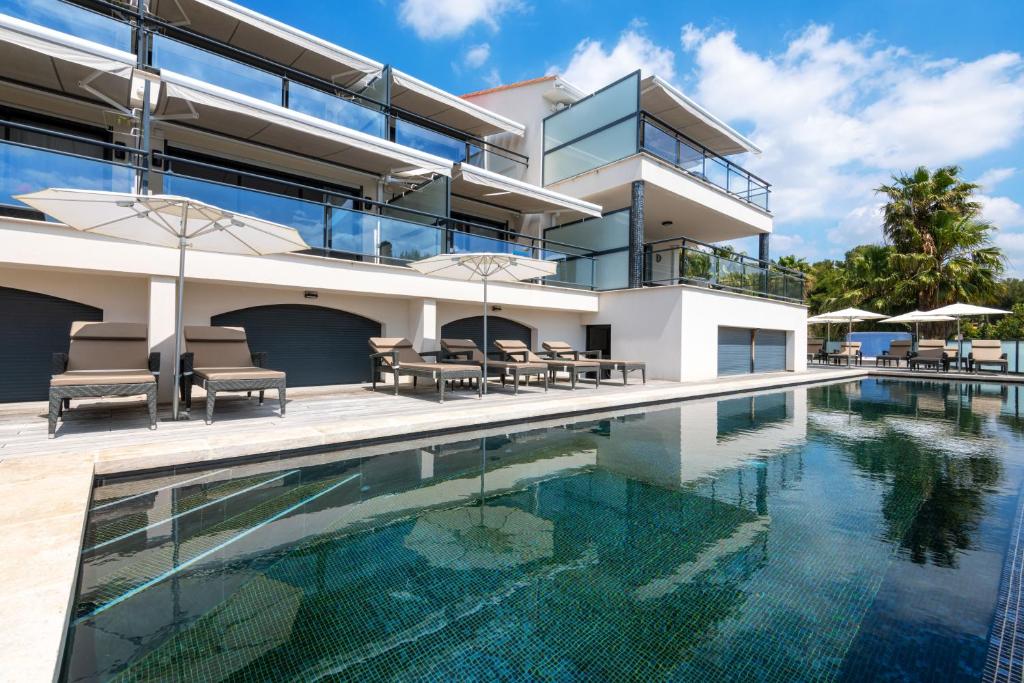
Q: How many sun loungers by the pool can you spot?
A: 12